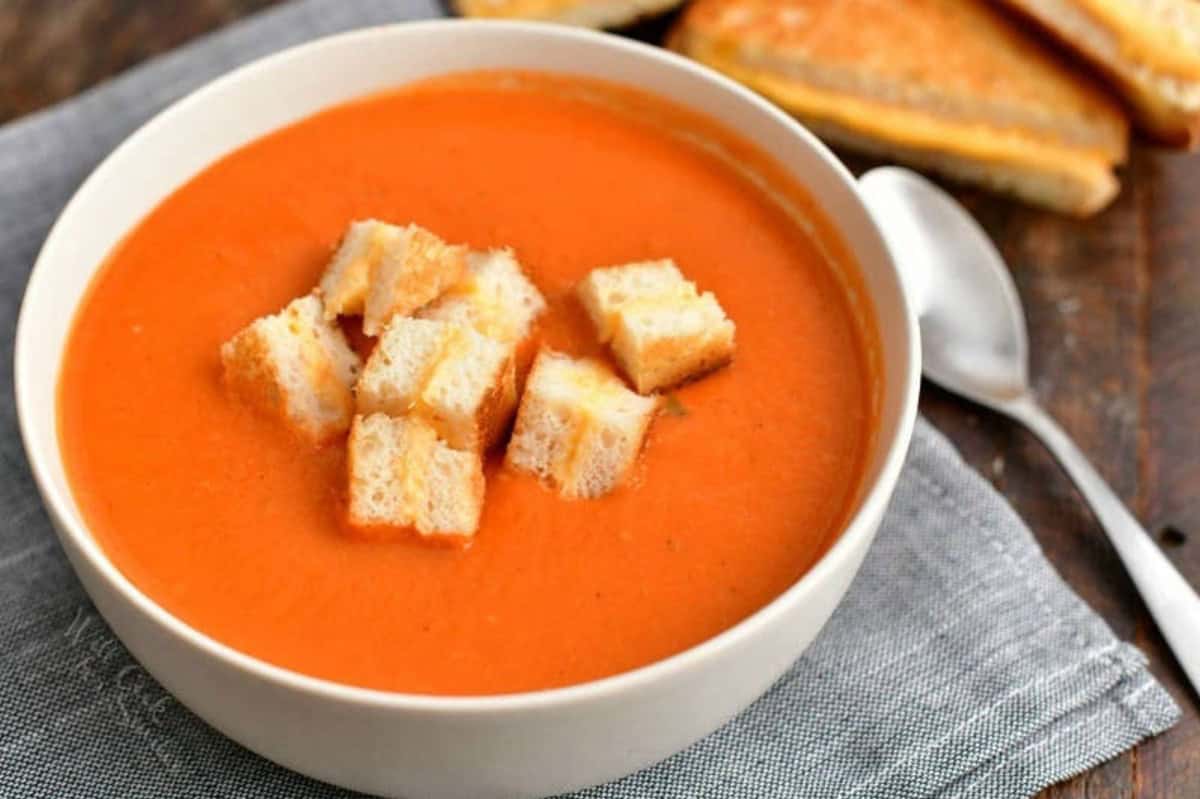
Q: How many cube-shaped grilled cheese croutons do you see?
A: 7